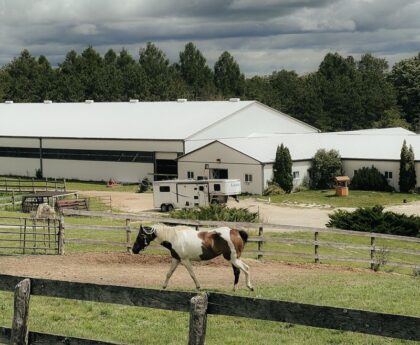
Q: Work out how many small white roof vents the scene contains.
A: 6